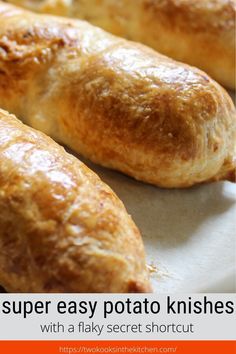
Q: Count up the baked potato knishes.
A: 3